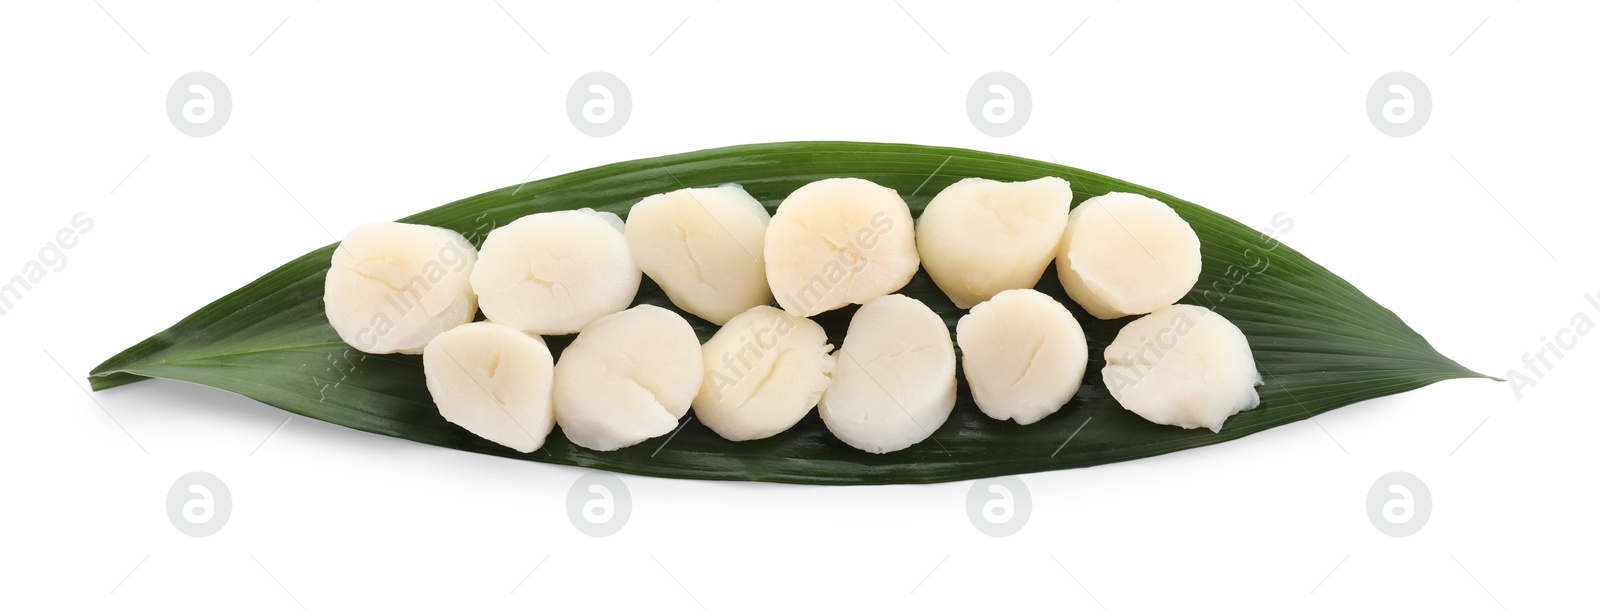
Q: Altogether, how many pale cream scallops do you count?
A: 12